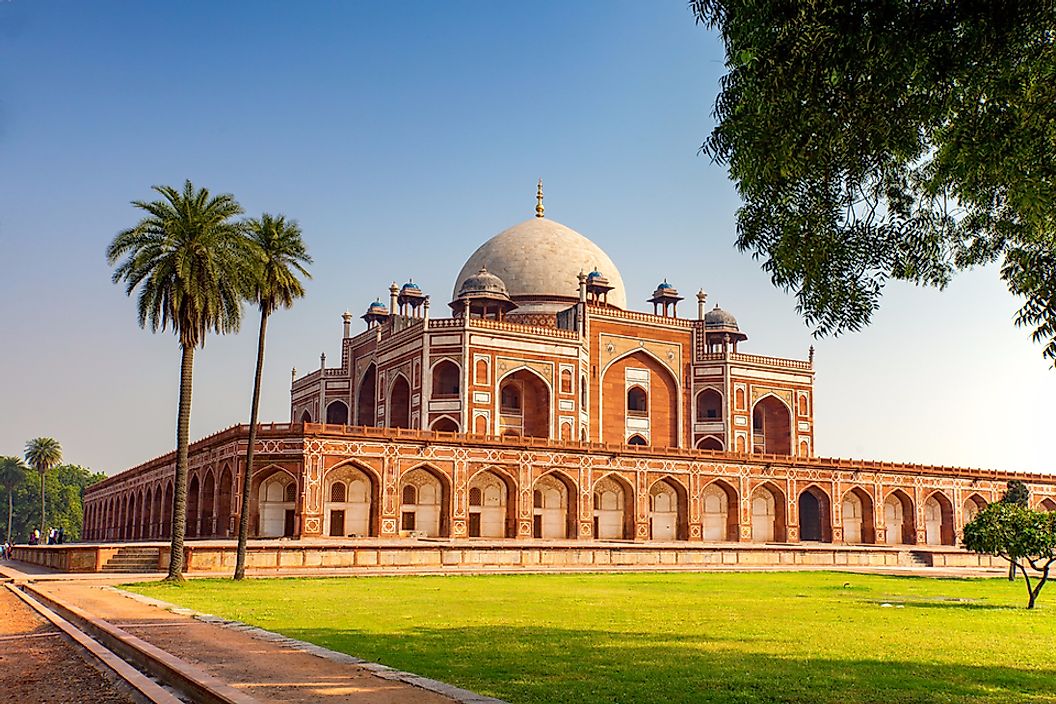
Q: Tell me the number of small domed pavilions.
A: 6